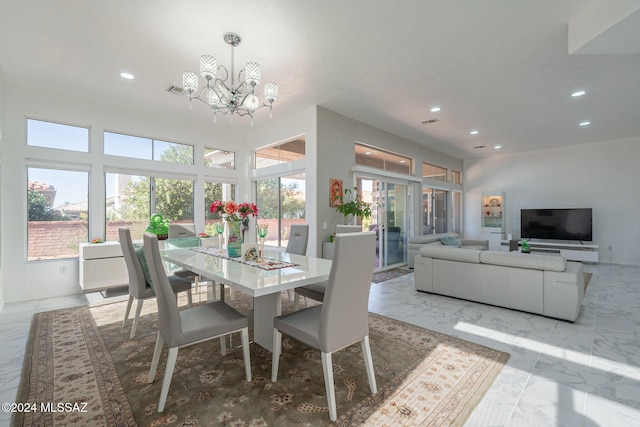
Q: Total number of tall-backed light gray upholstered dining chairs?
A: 6